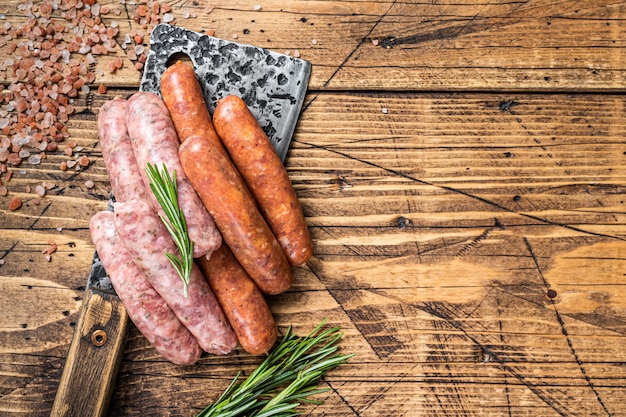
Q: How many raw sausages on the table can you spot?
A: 8